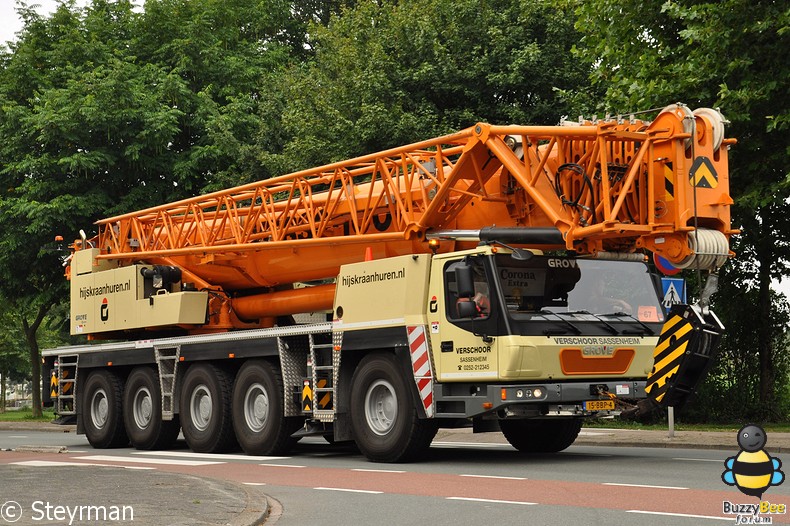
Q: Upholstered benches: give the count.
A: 0